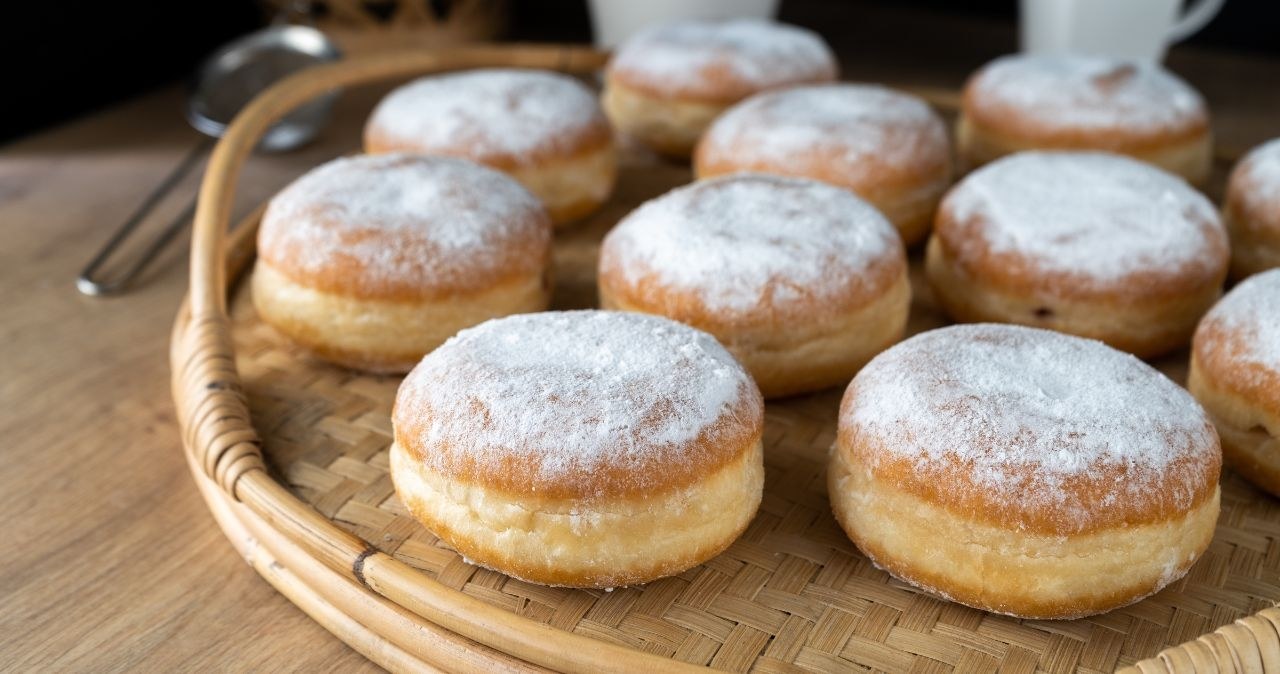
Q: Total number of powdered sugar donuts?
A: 11